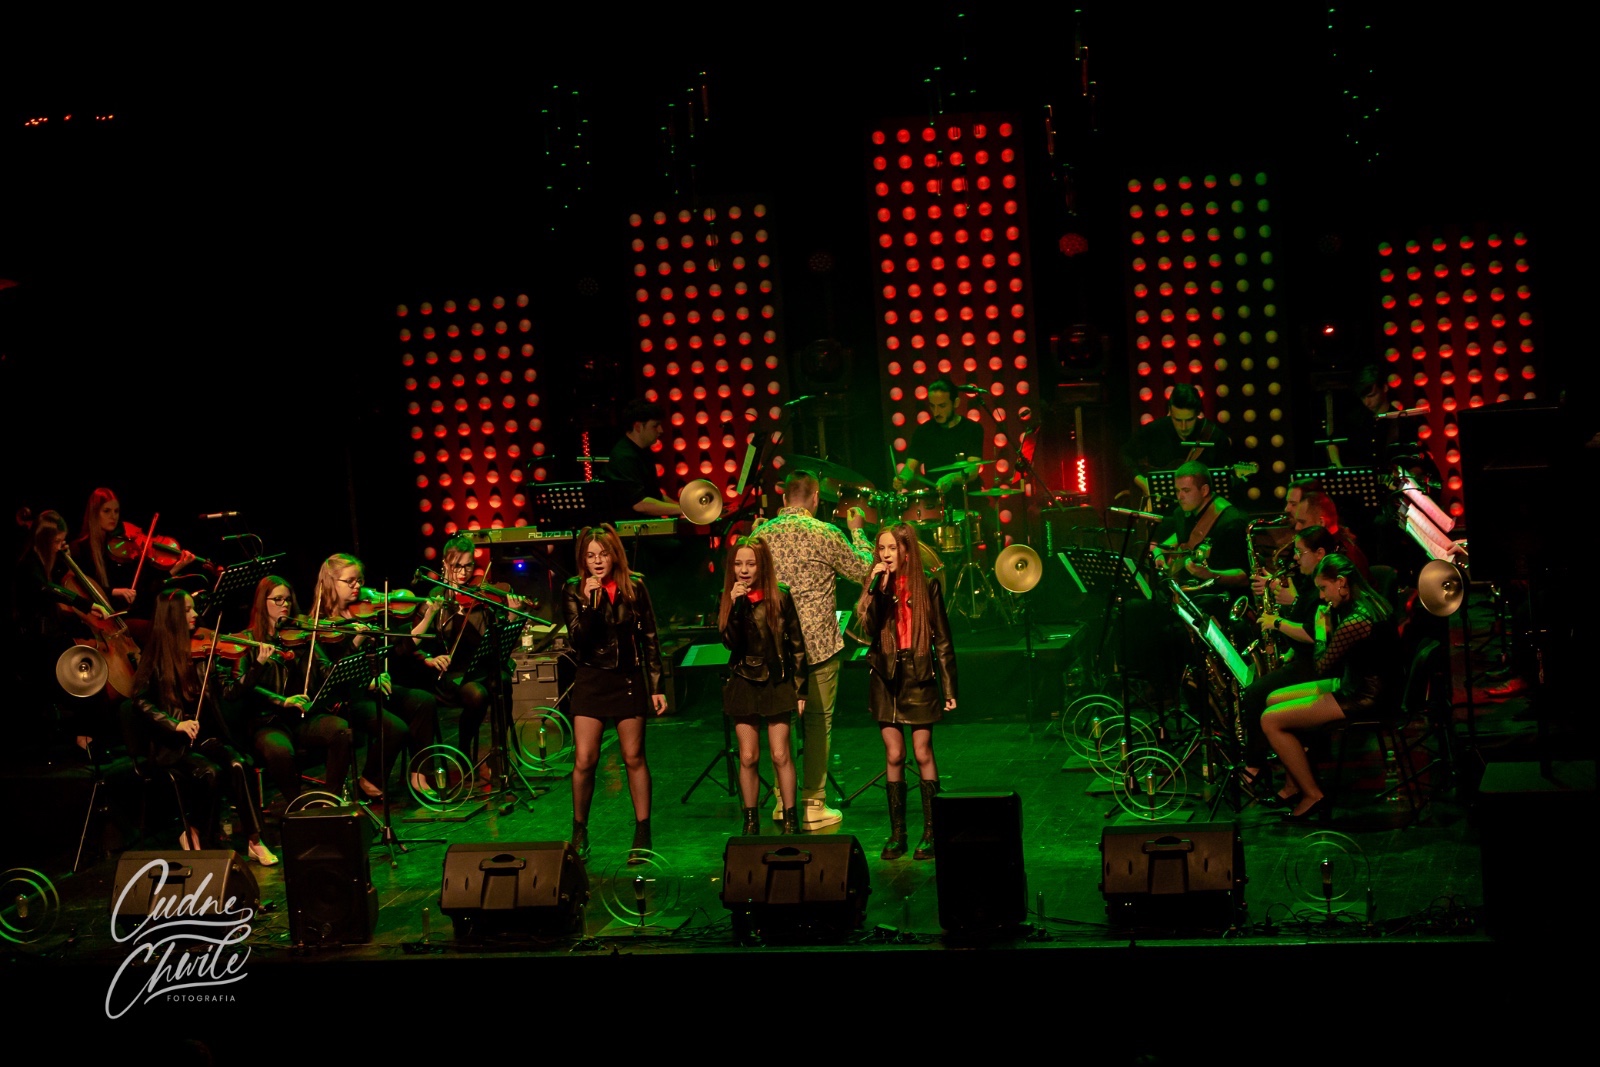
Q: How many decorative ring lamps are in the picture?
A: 9